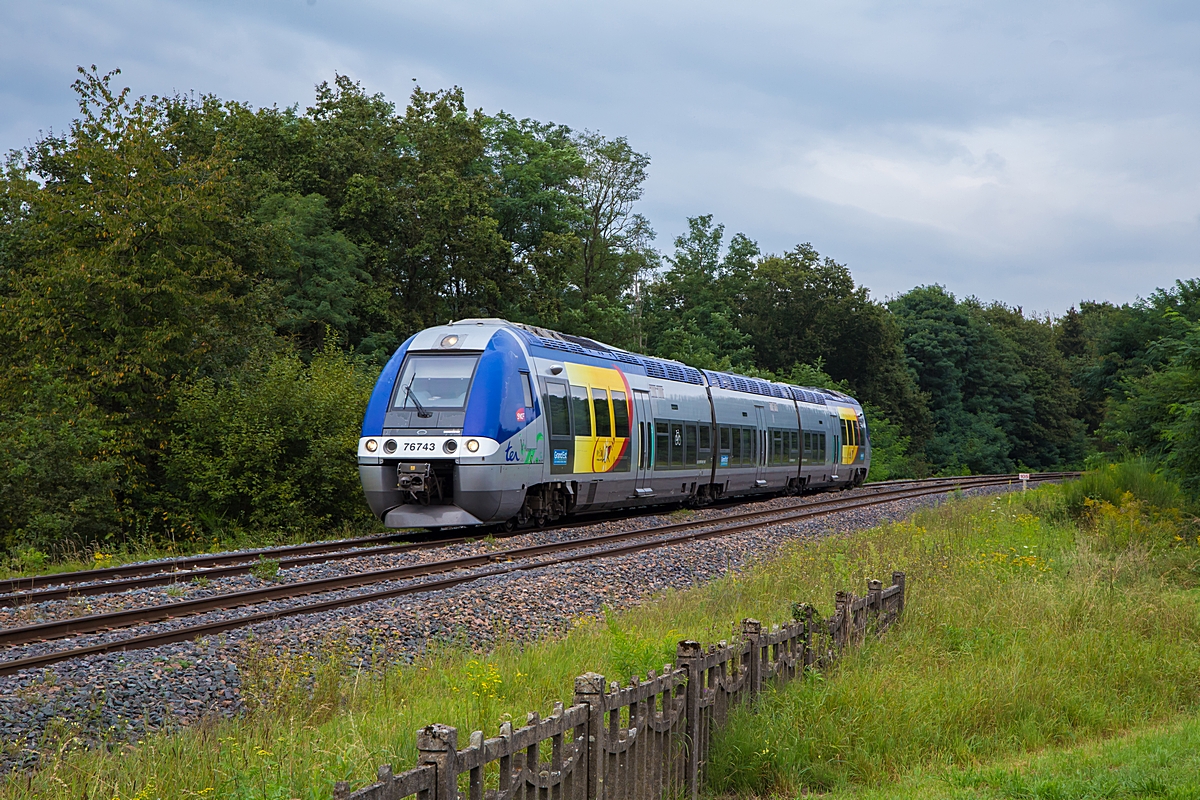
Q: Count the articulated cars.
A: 3